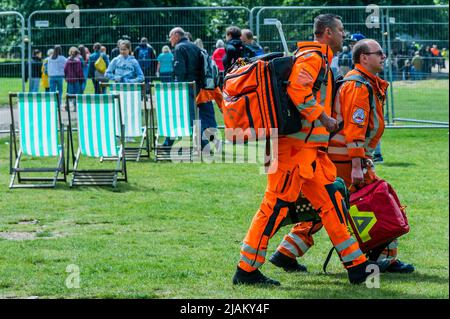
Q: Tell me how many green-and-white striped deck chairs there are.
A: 4